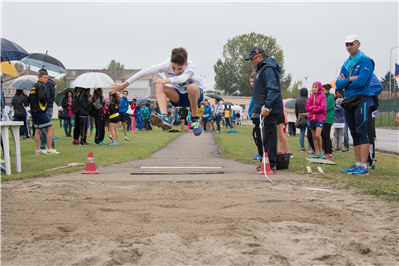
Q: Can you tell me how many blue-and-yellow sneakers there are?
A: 2